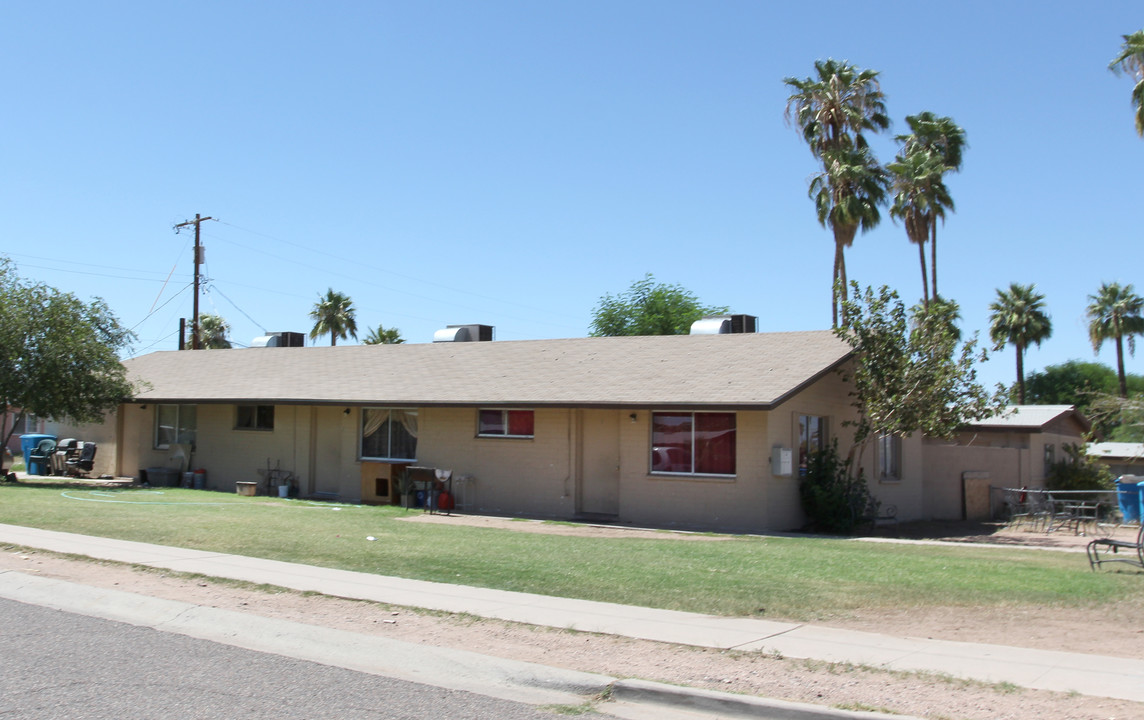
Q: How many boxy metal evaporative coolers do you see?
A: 3